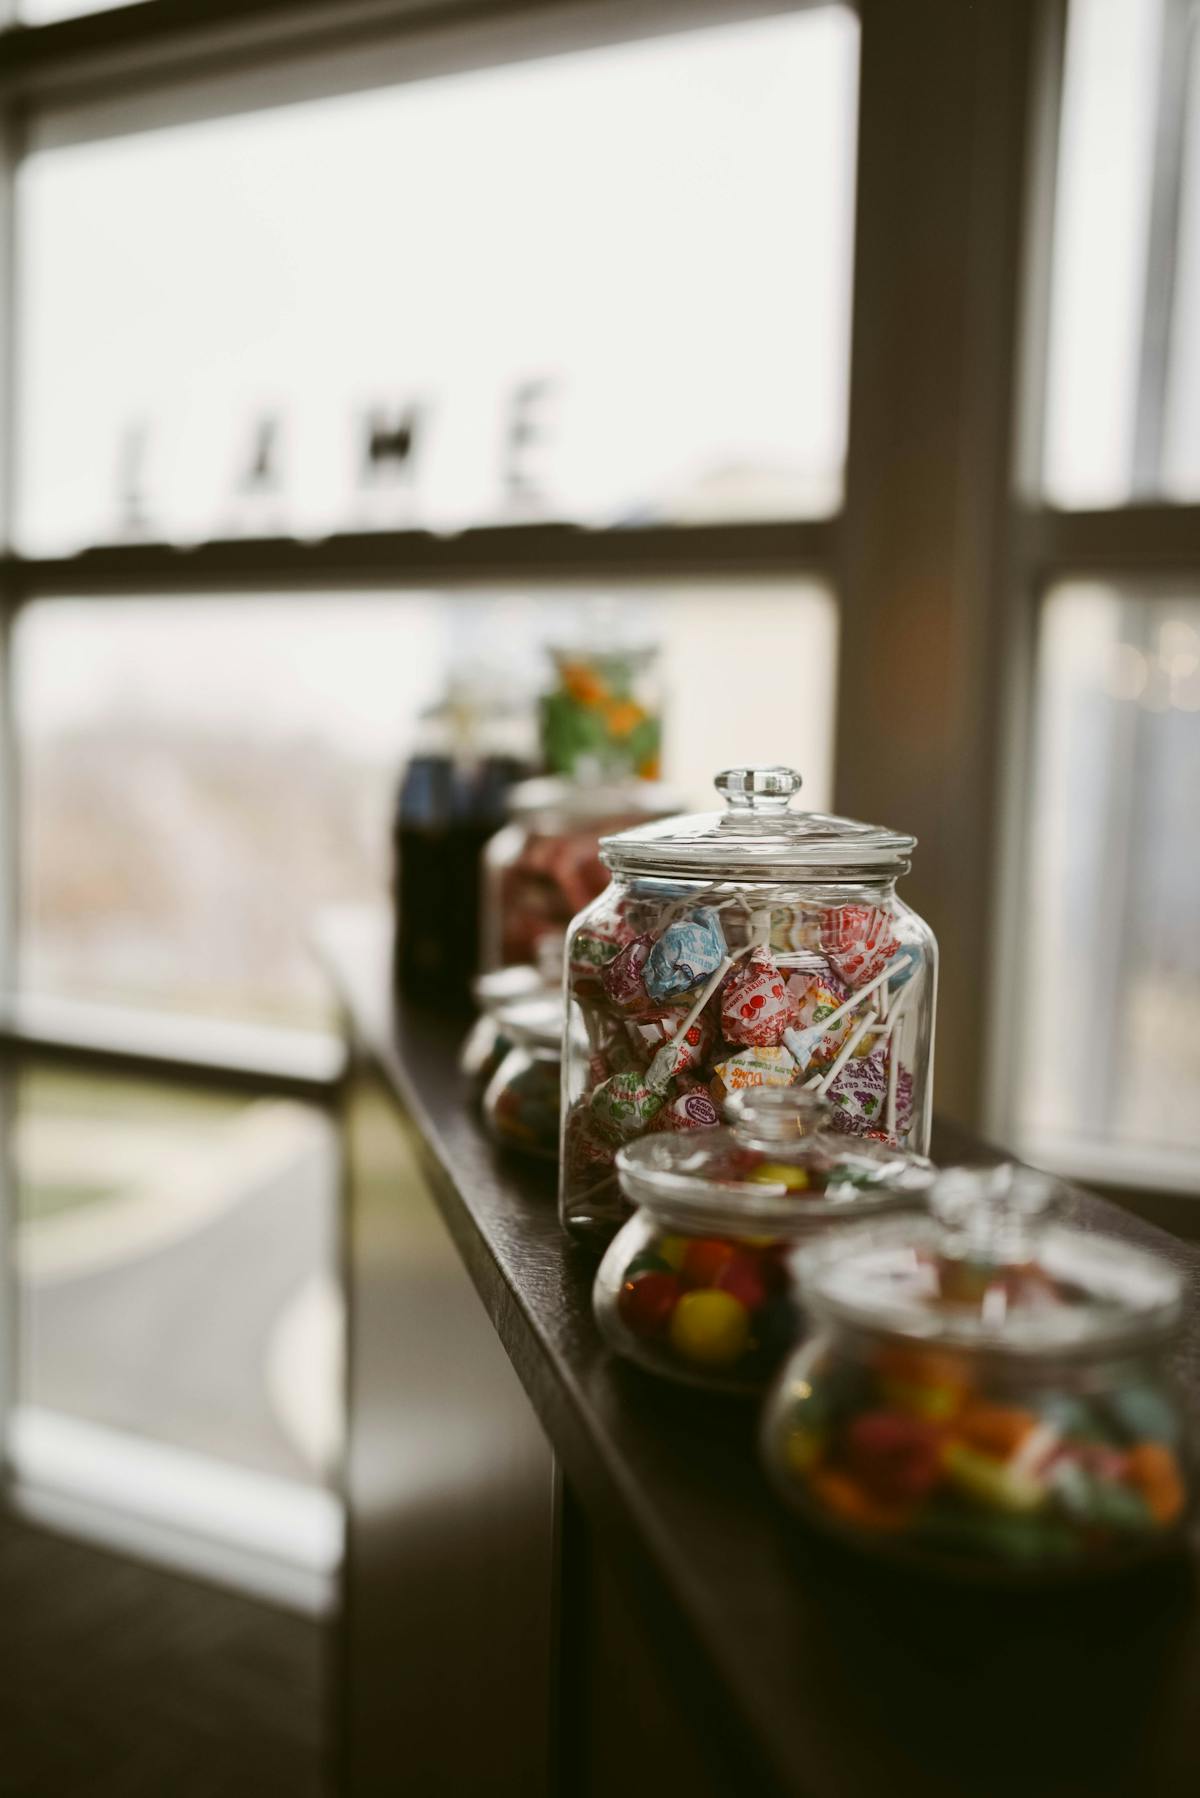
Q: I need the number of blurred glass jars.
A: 7